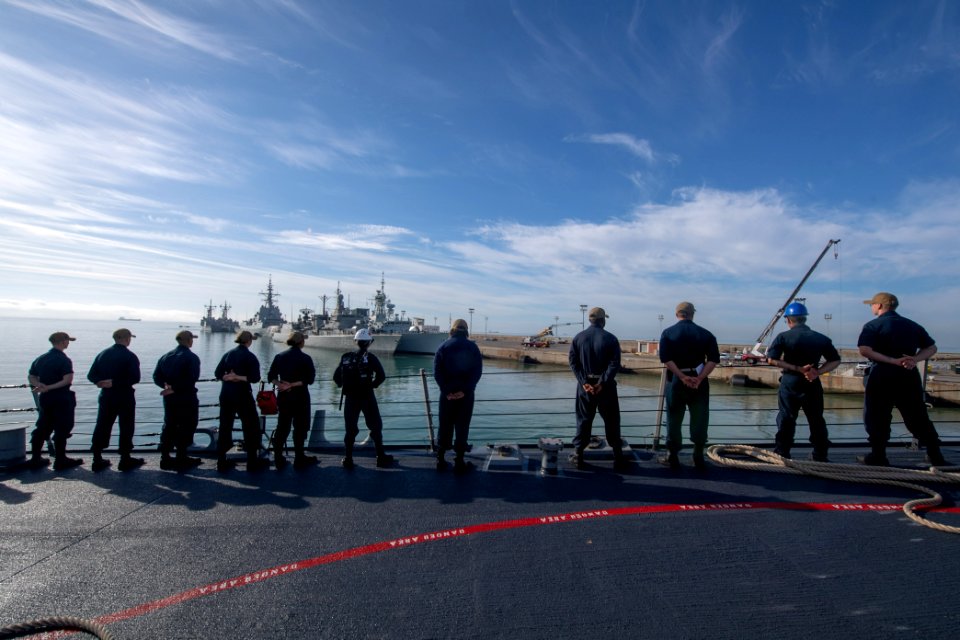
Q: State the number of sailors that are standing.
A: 11